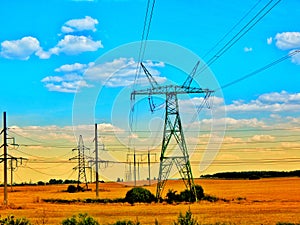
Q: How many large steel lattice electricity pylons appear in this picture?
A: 2